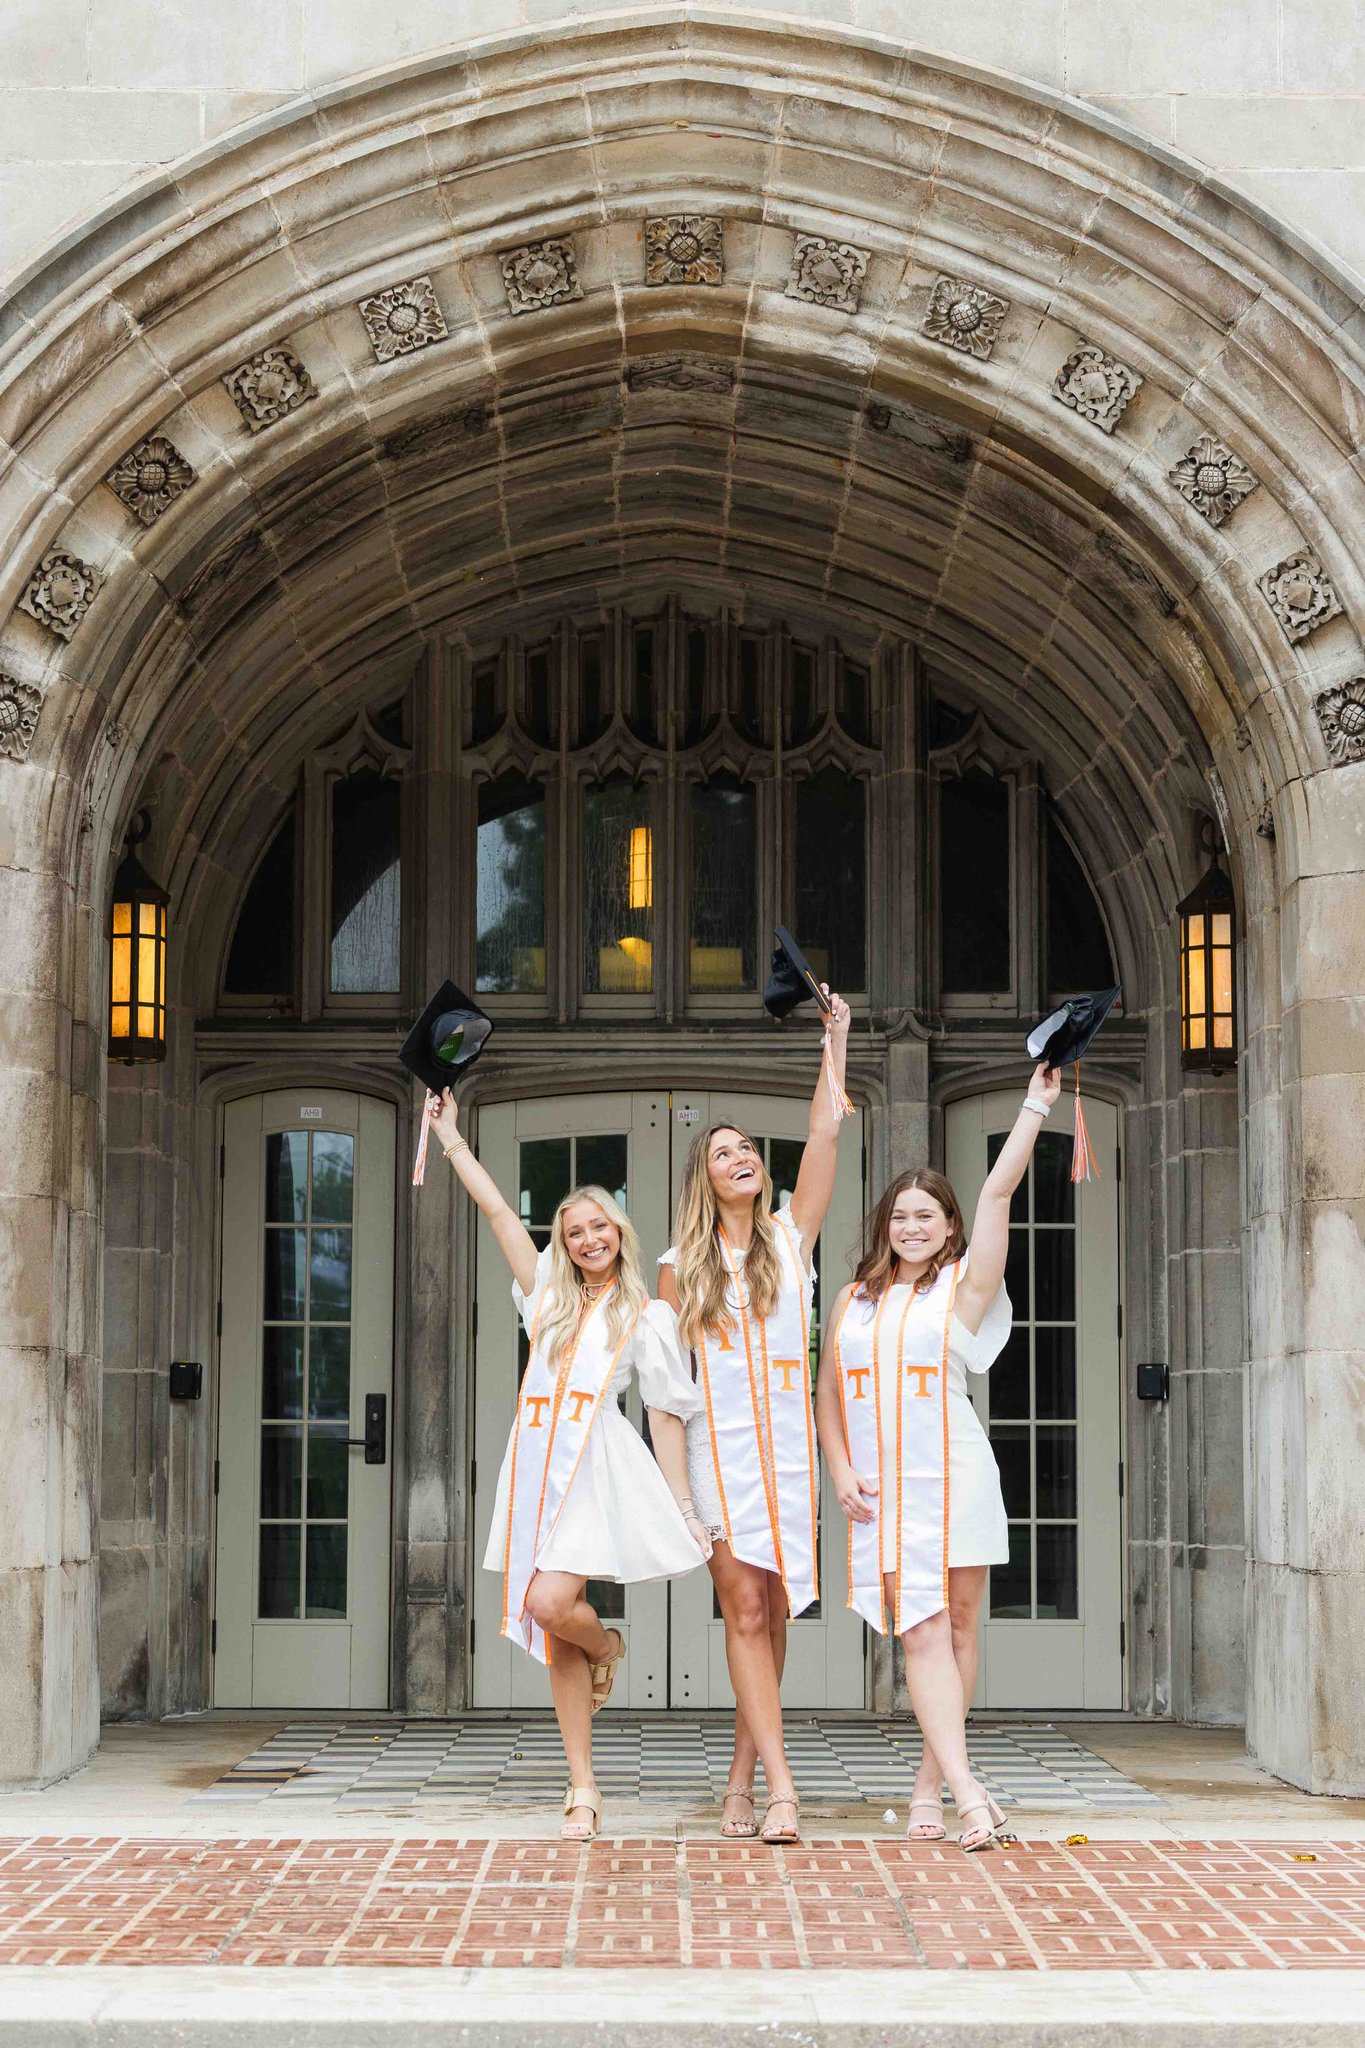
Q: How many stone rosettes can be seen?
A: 13